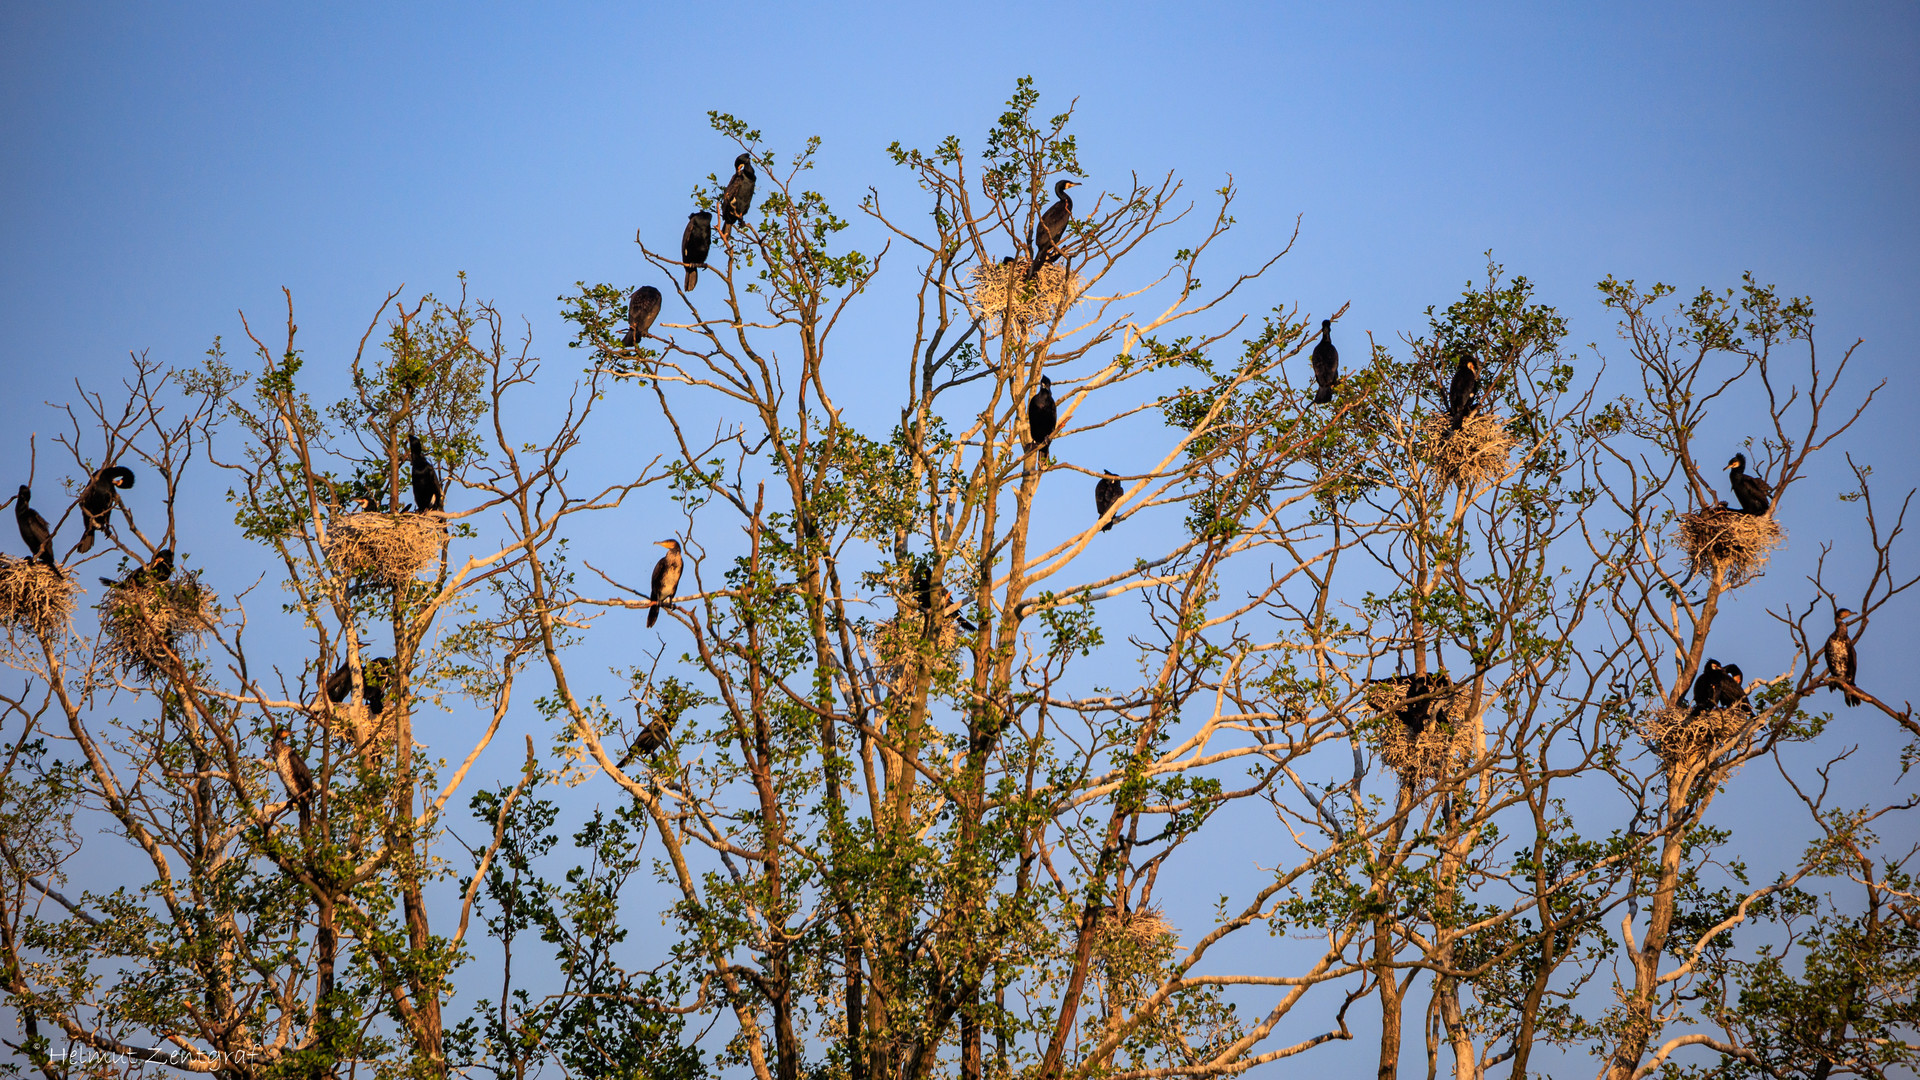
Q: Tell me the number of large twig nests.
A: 11